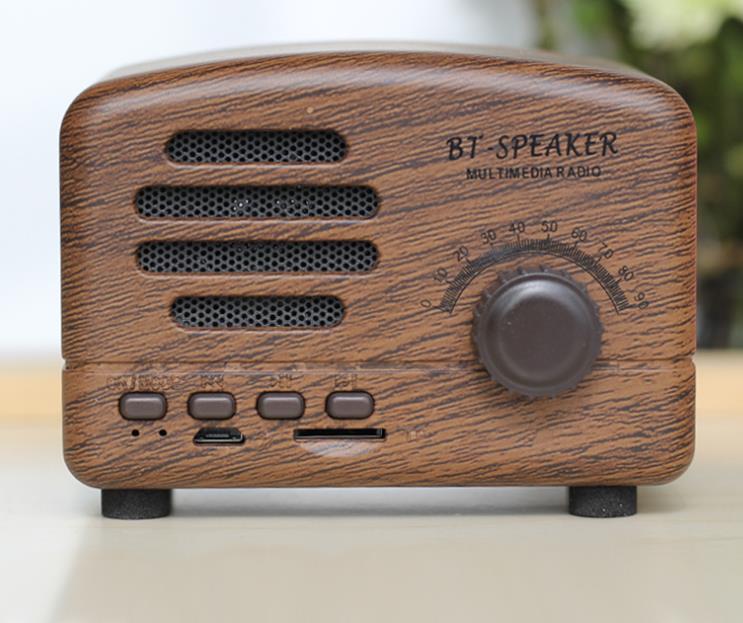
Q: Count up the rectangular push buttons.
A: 4